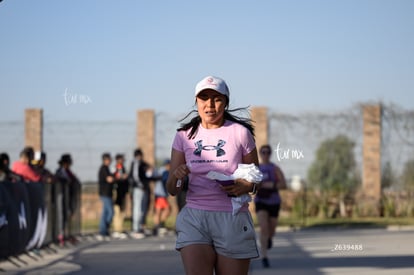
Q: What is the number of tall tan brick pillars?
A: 4